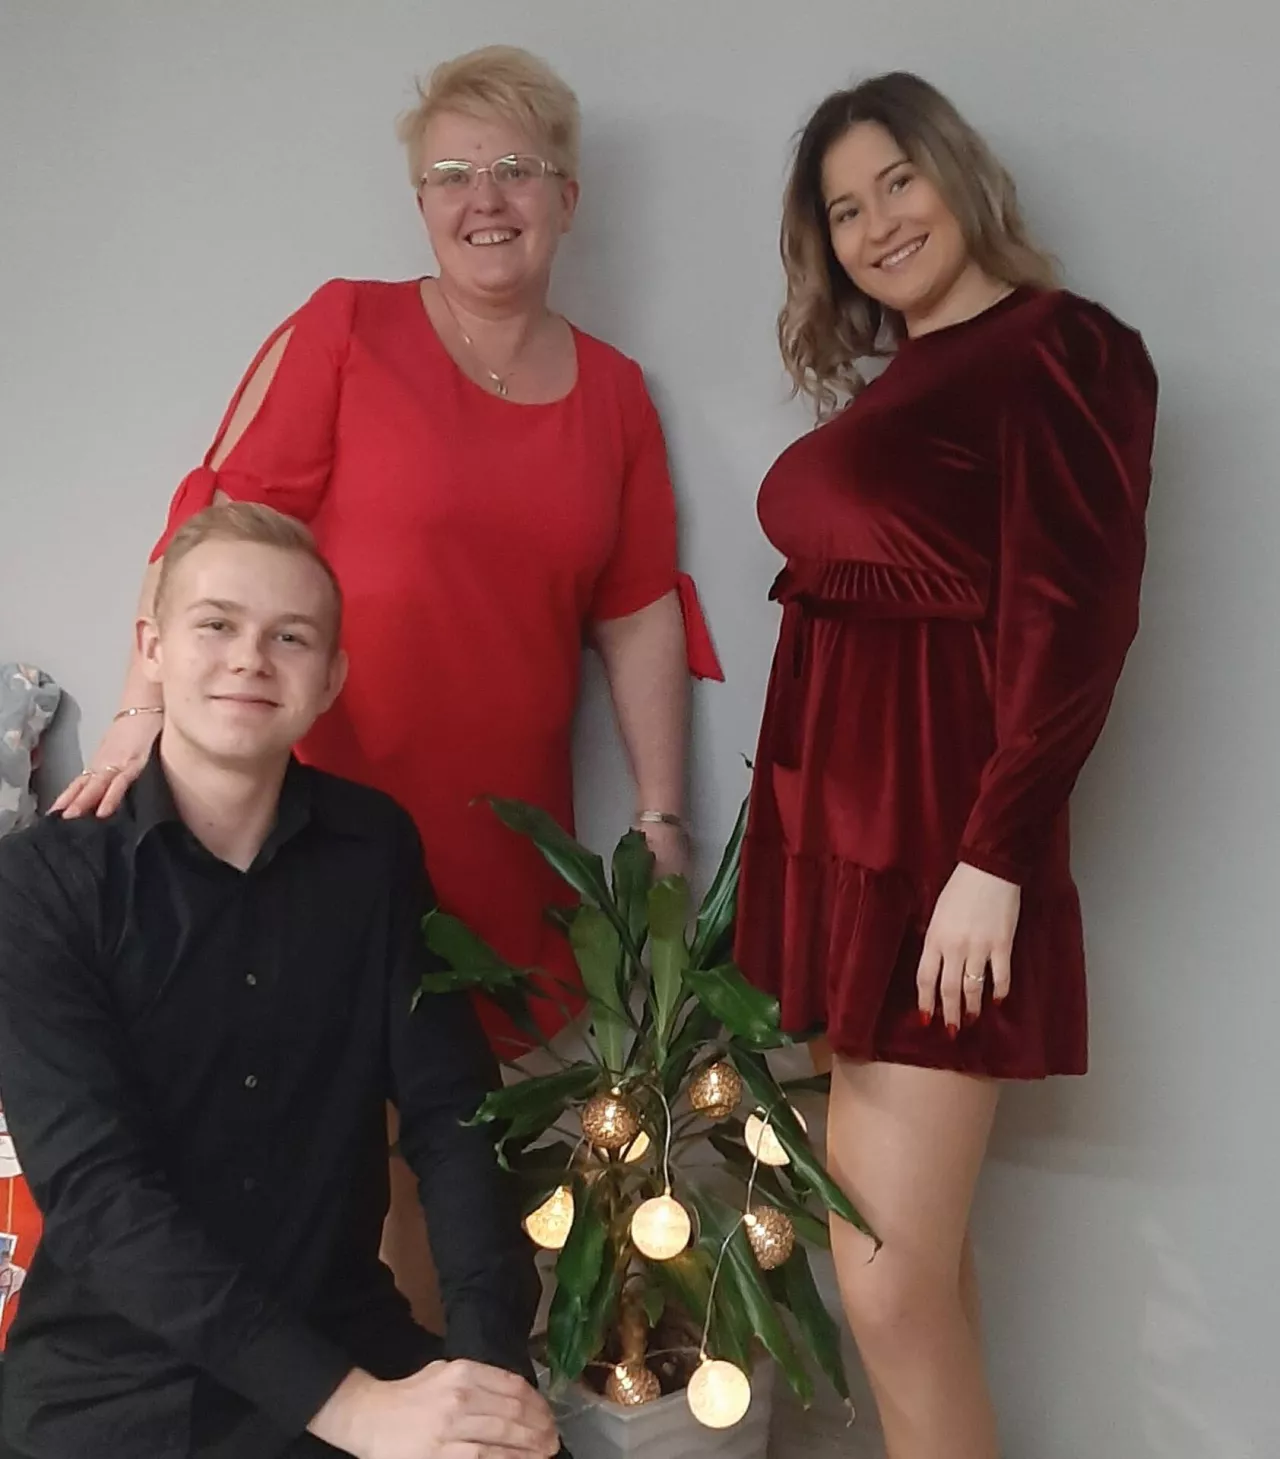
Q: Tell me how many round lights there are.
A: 9